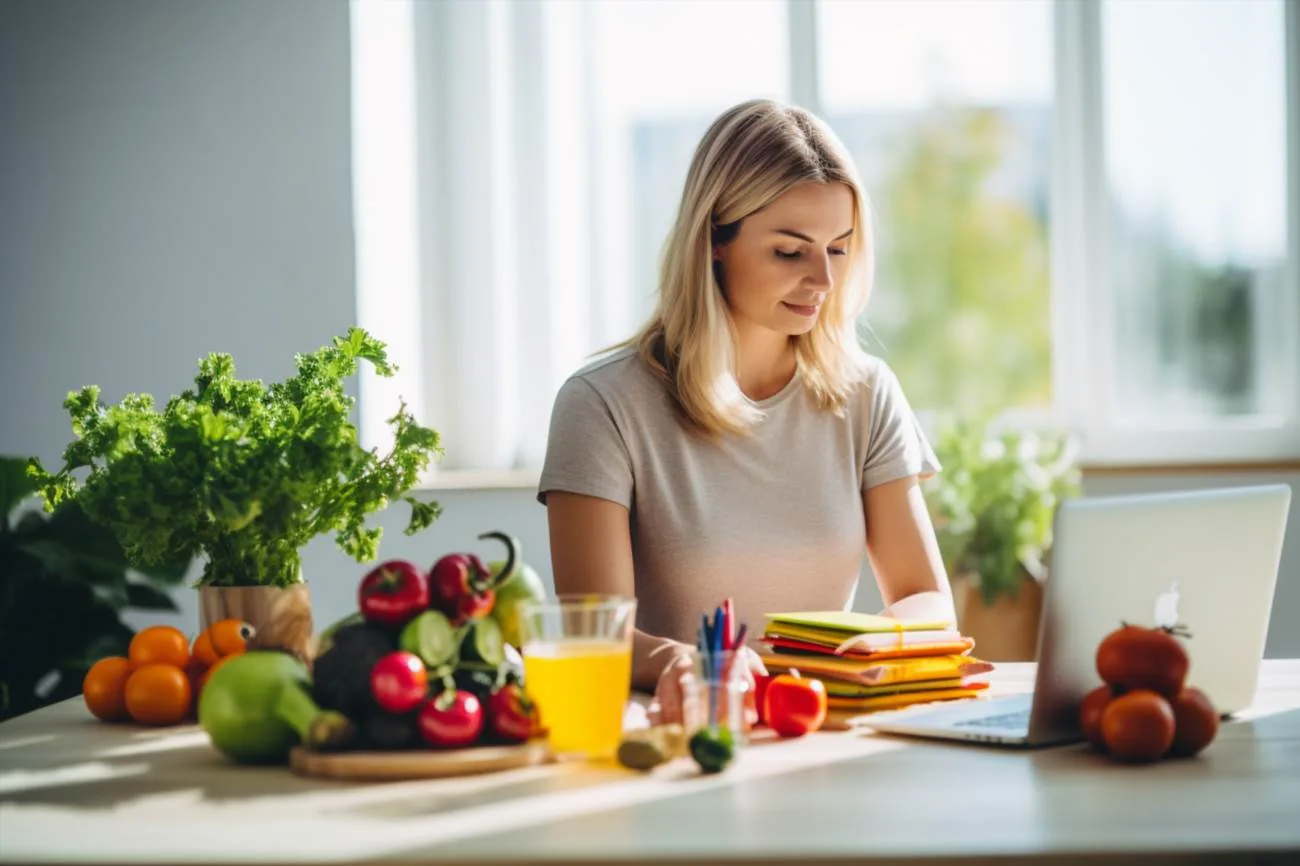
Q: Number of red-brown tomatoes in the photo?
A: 4